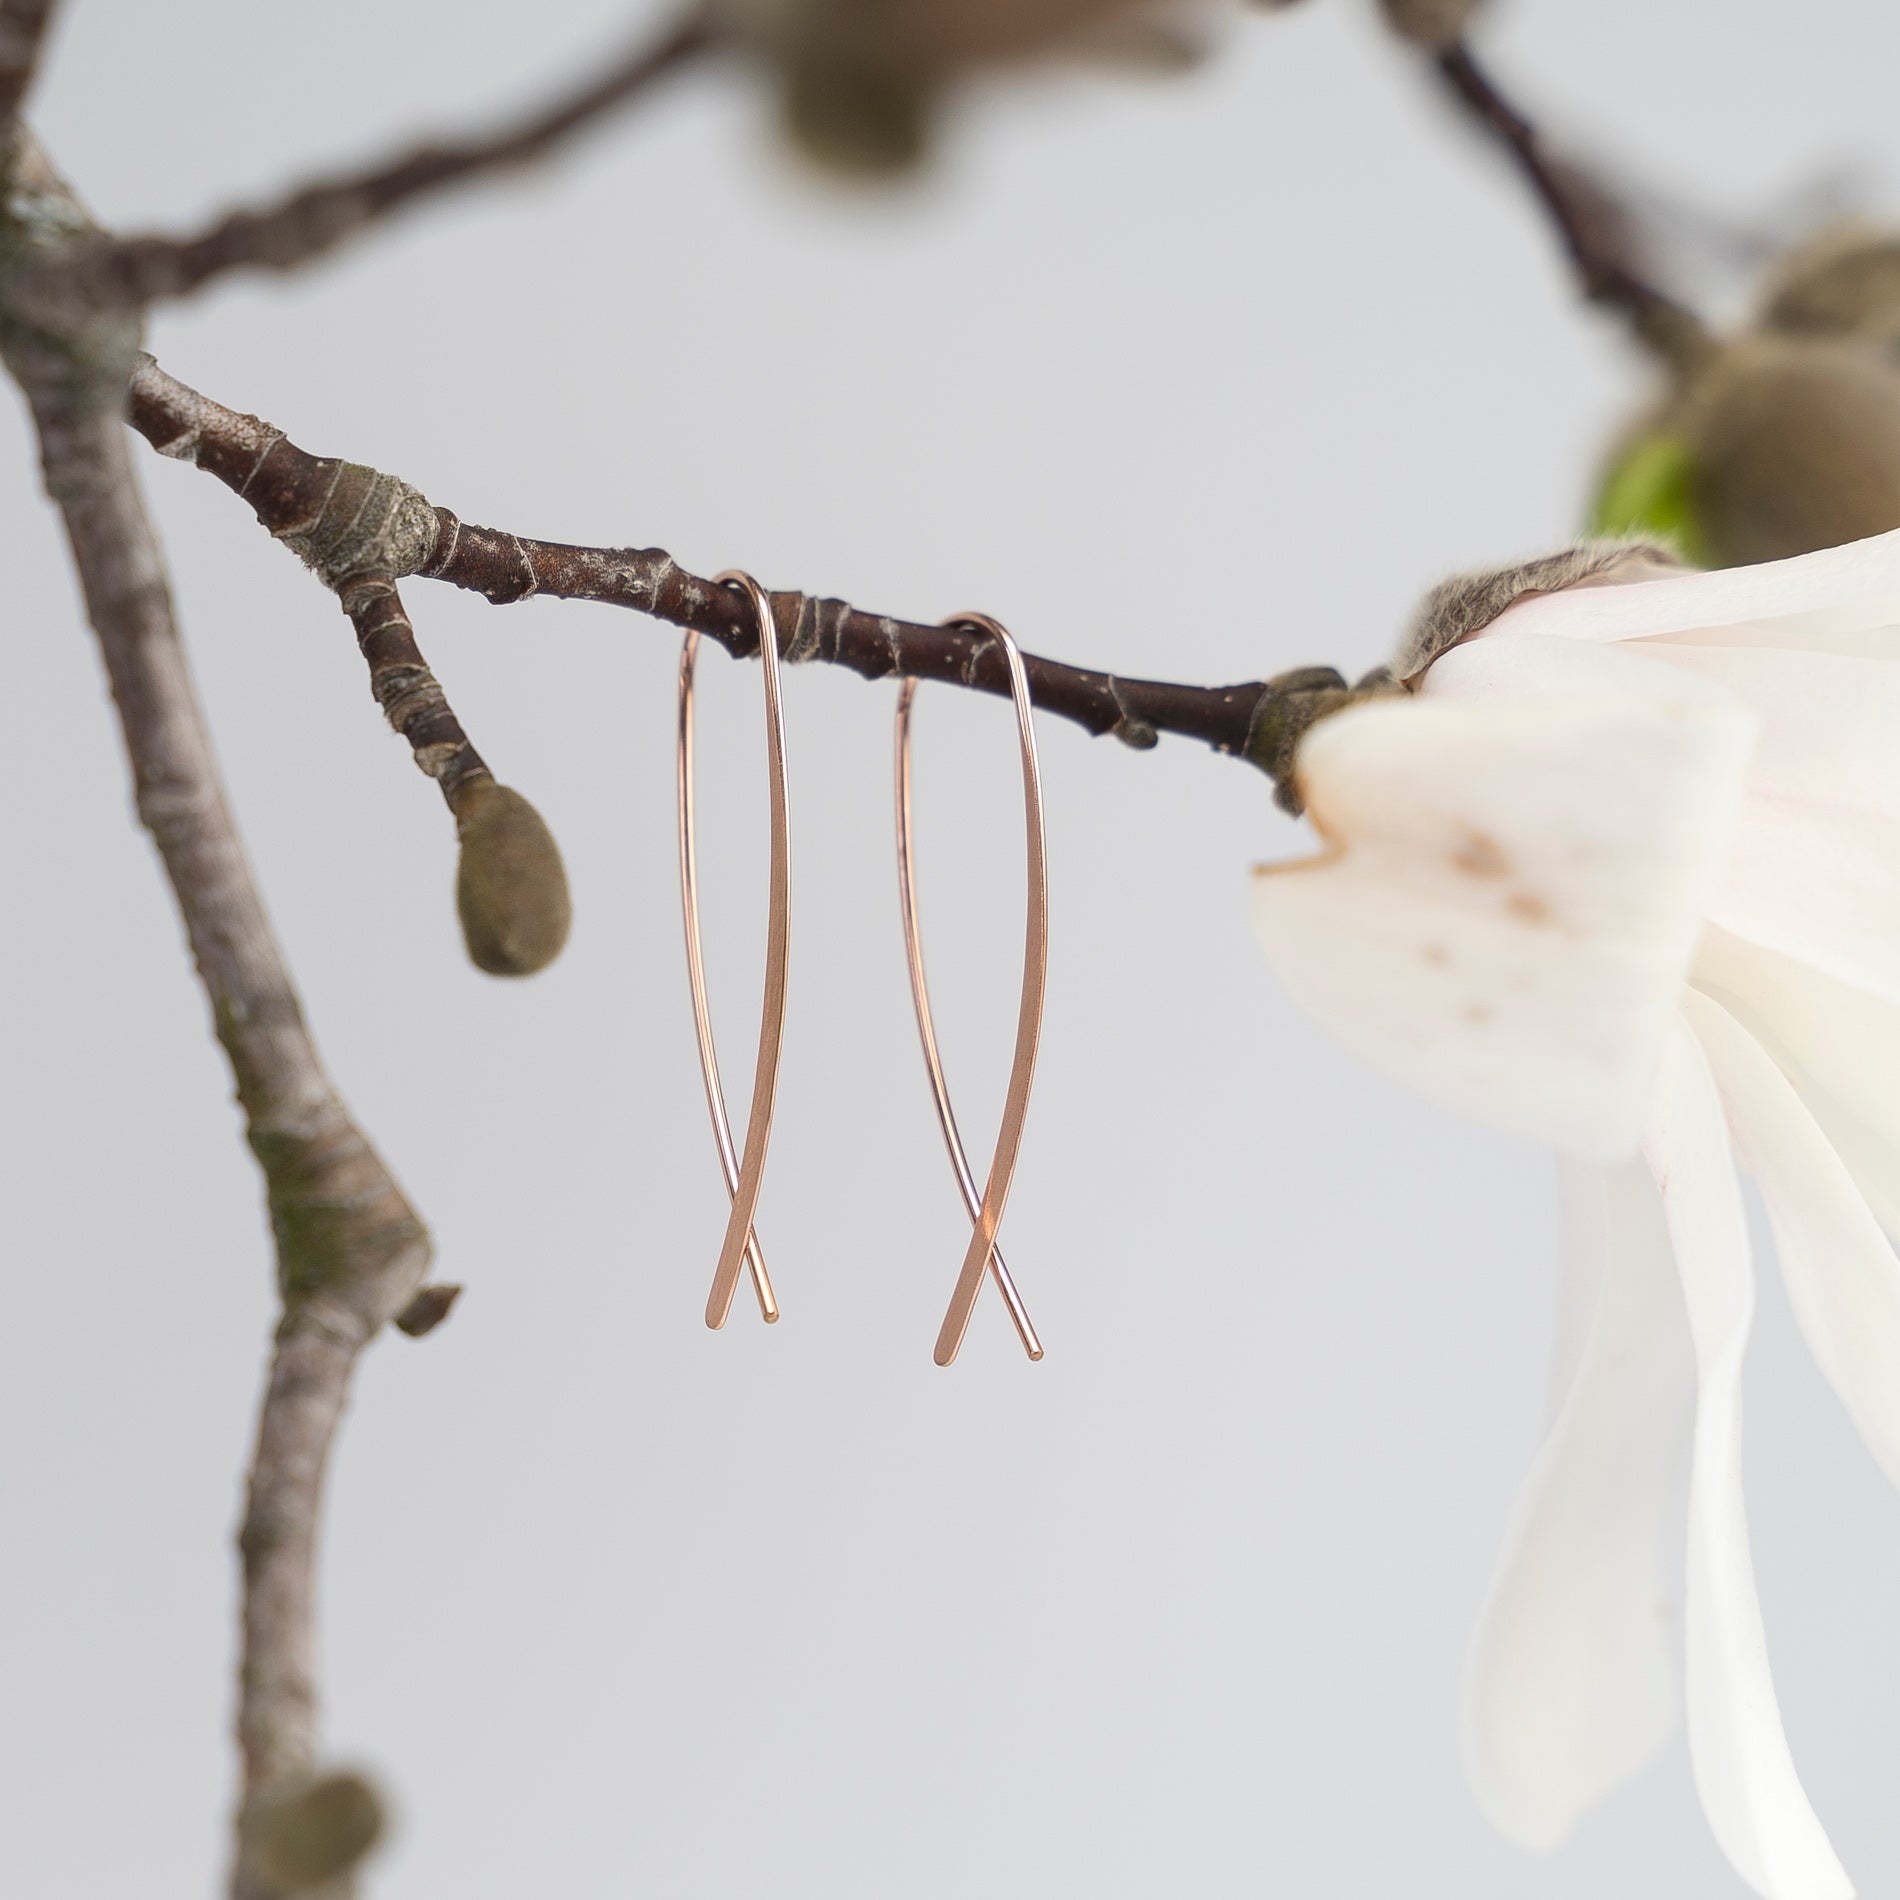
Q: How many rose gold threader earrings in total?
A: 2